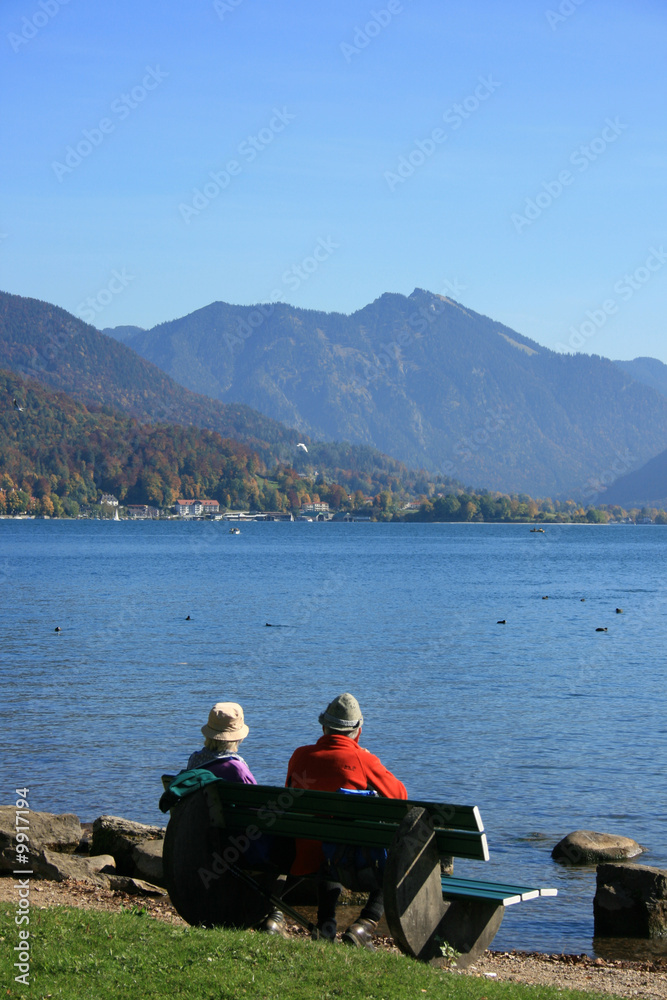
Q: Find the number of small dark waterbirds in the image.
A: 8